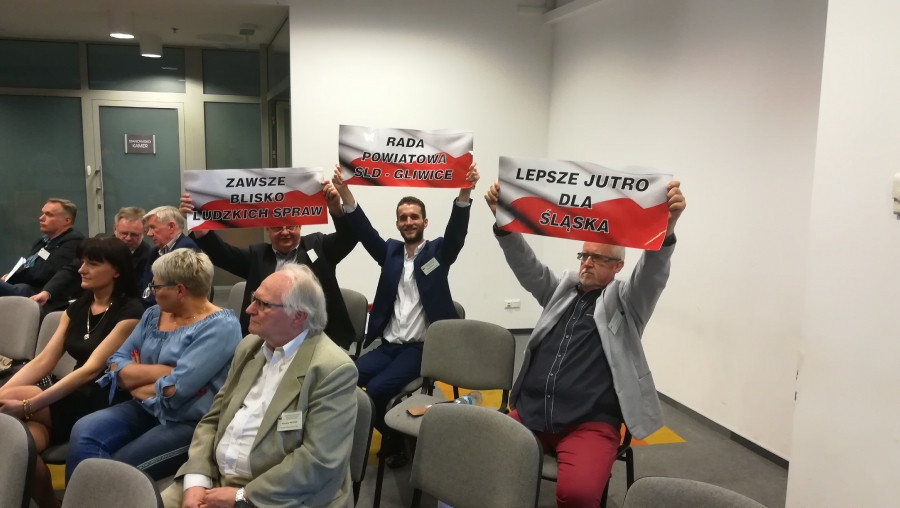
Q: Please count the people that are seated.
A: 9